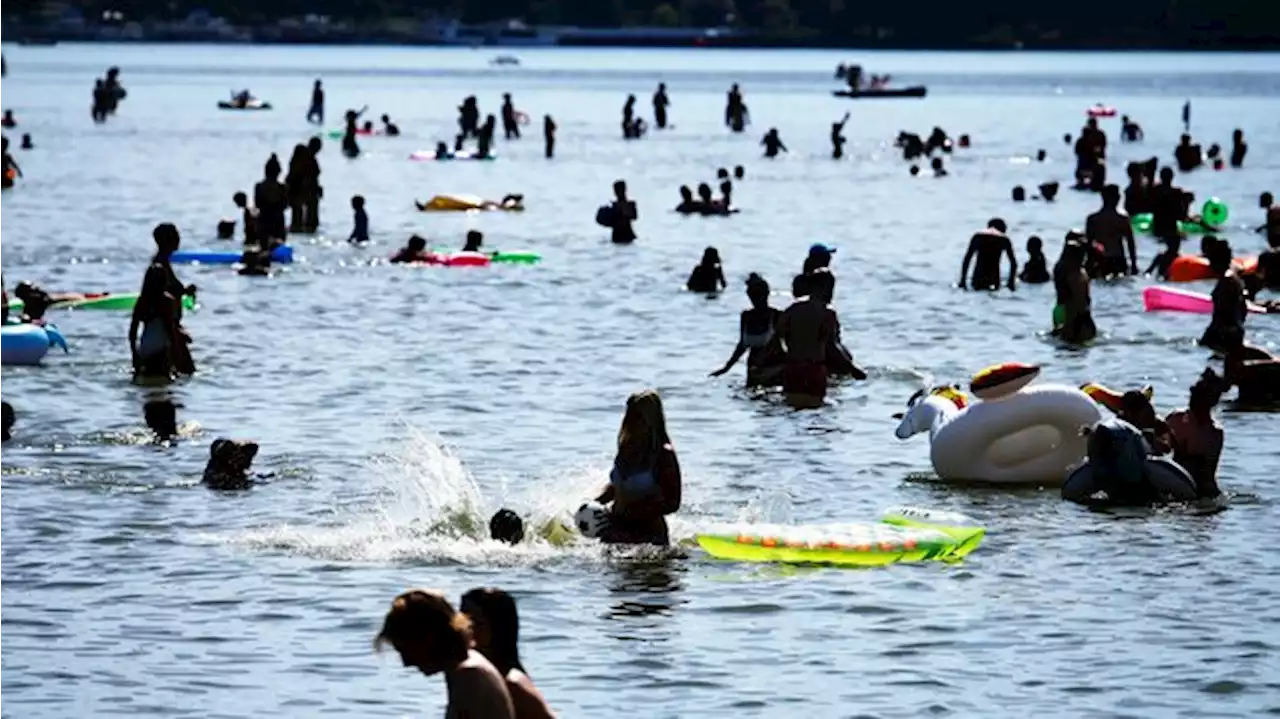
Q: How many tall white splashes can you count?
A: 1